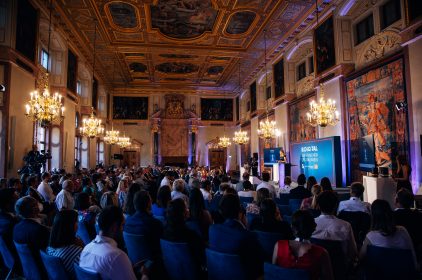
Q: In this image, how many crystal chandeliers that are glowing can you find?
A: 8